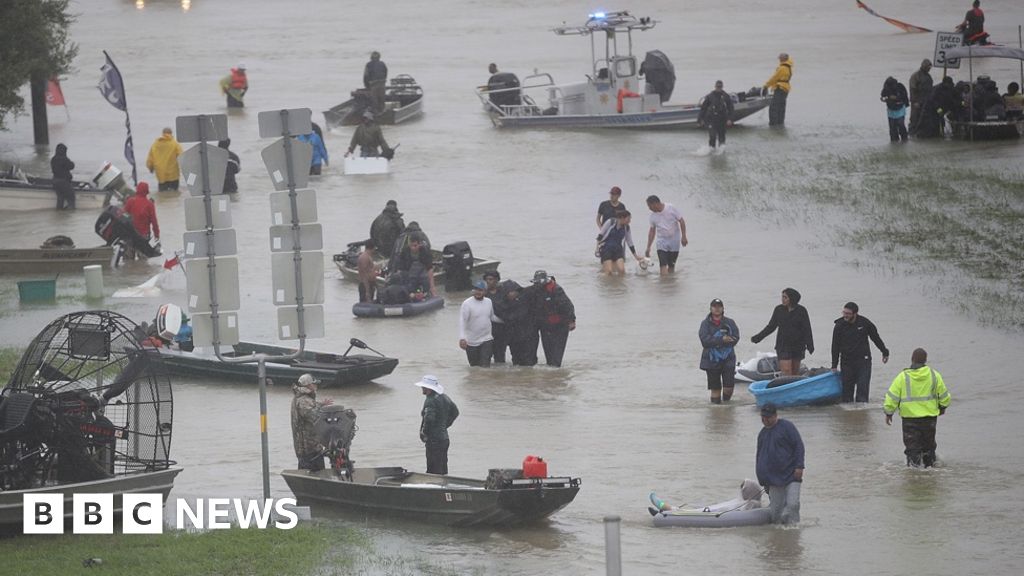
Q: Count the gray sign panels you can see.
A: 12